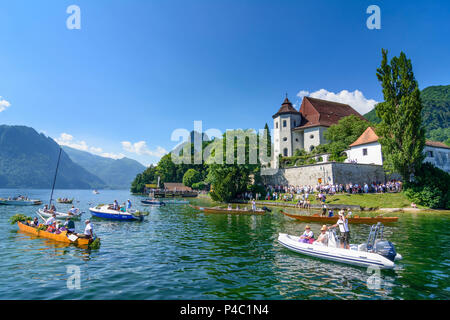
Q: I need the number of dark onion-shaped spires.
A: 1